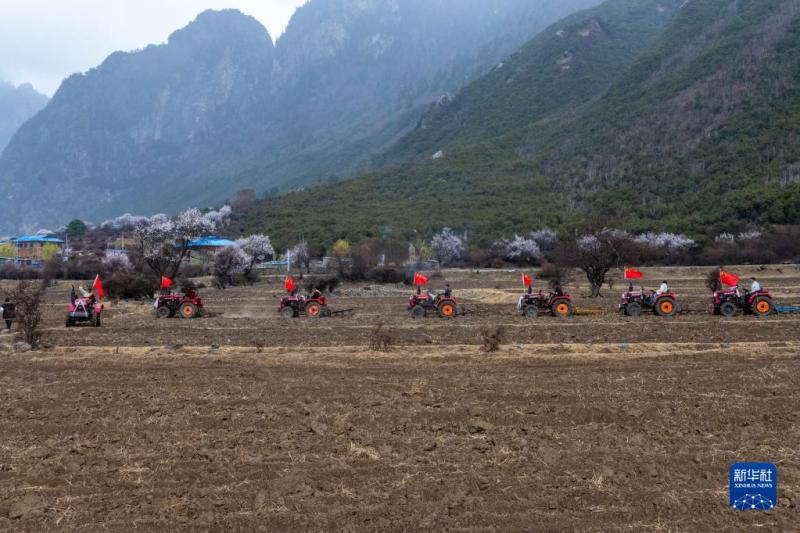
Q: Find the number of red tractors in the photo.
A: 7